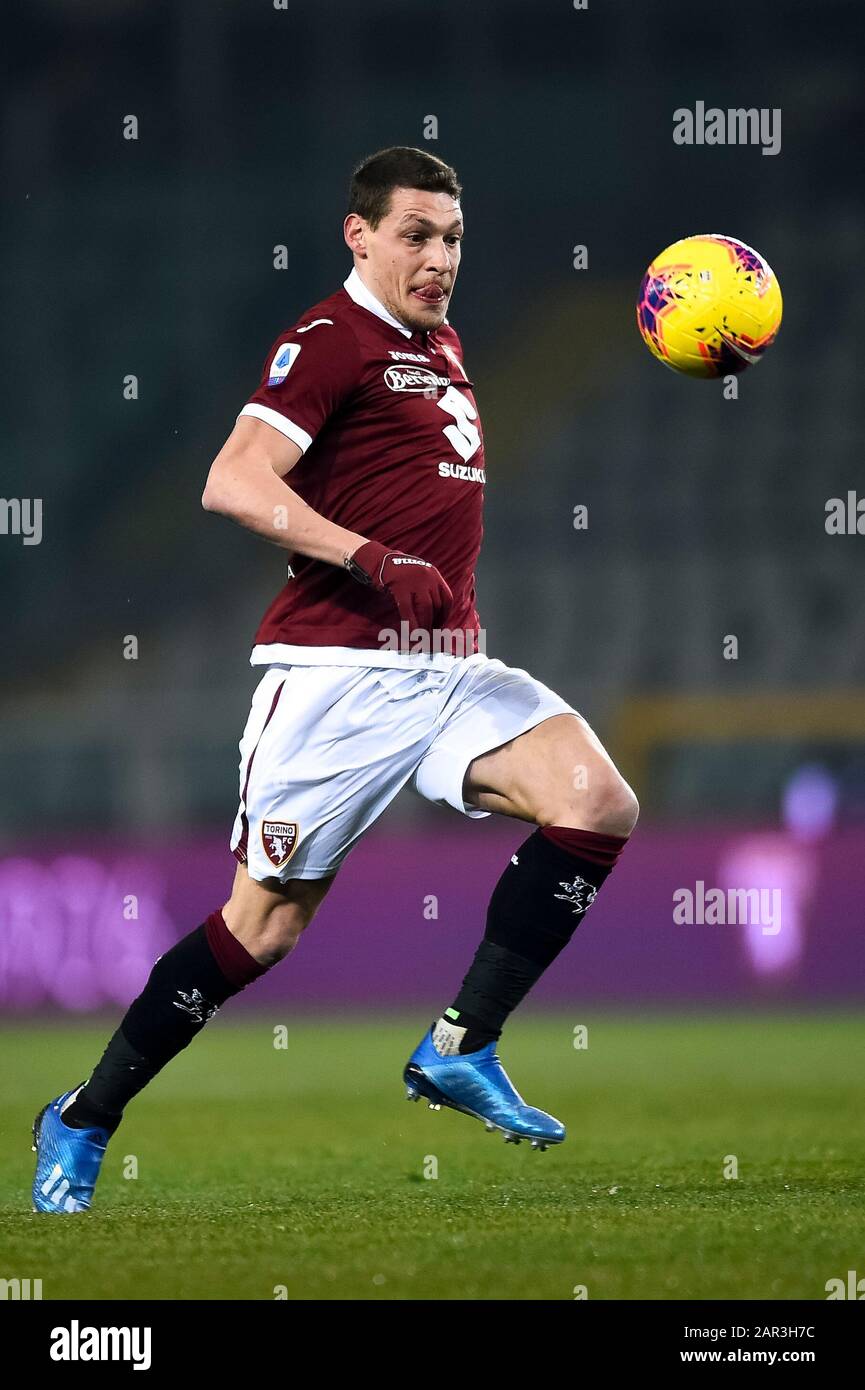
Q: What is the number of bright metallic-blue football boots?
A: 2